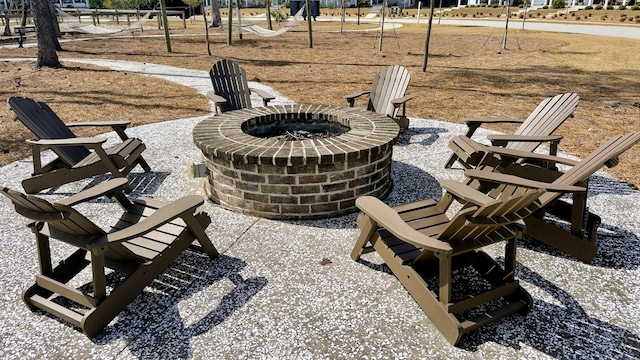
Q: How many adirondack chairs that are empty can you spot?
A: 7